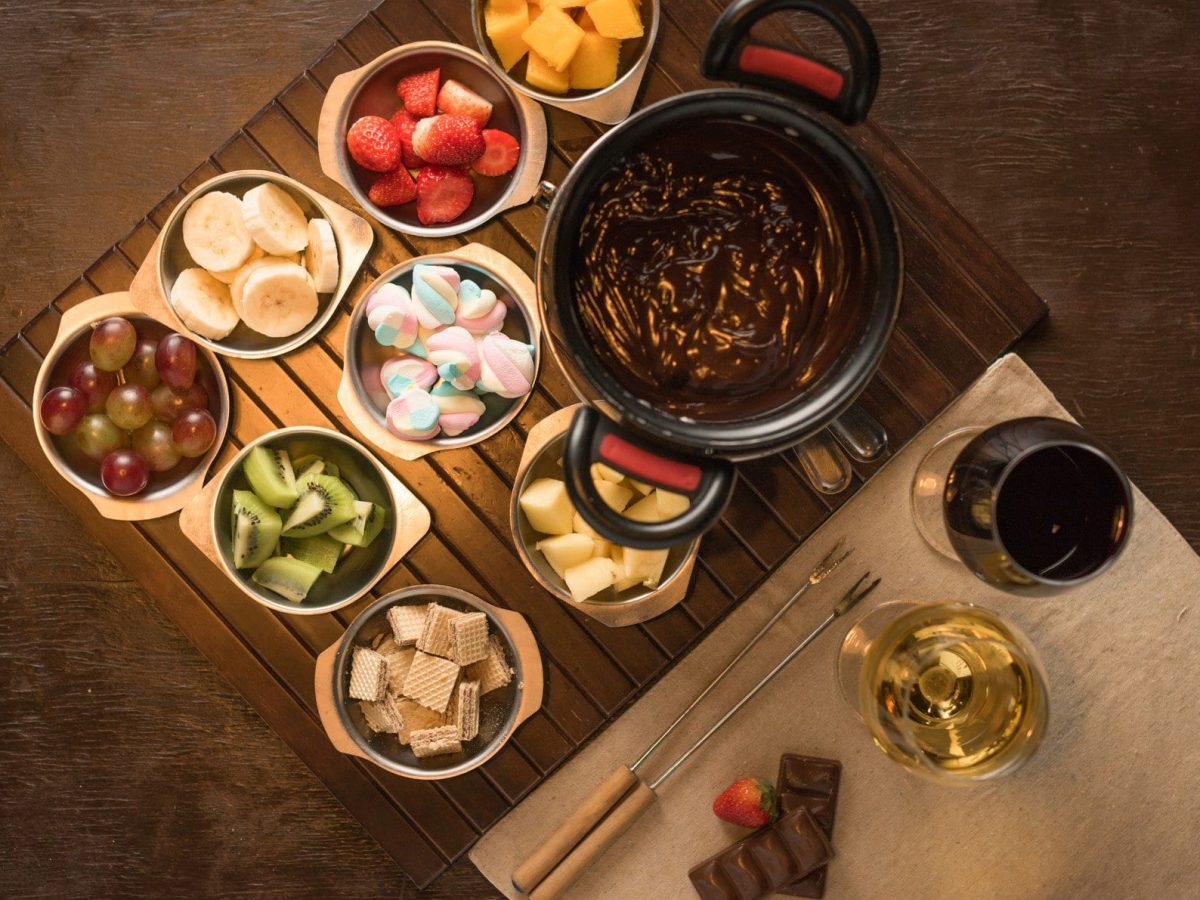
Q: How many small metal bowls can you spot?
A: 8